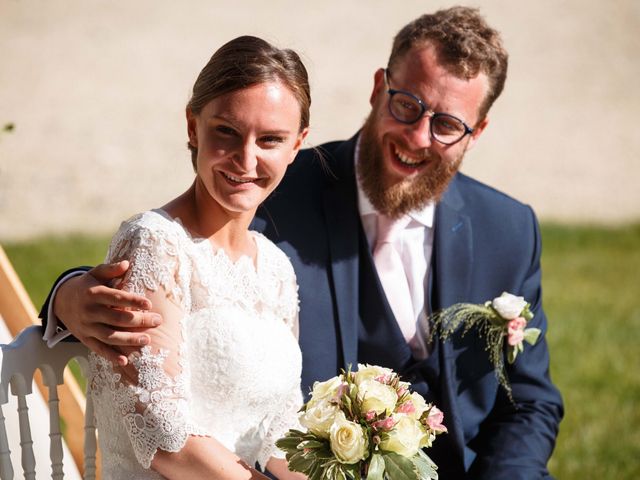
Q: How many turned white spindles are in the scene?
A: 4